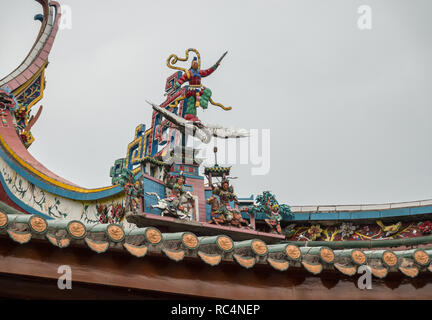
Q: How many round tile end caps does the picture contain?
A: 13